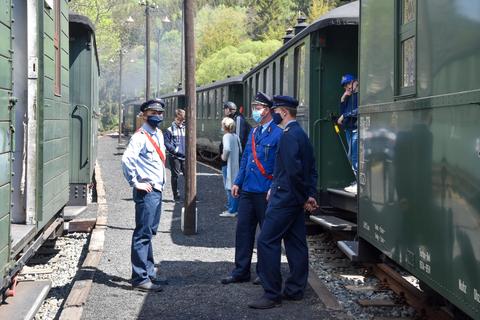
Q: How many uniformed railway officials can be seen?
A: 3